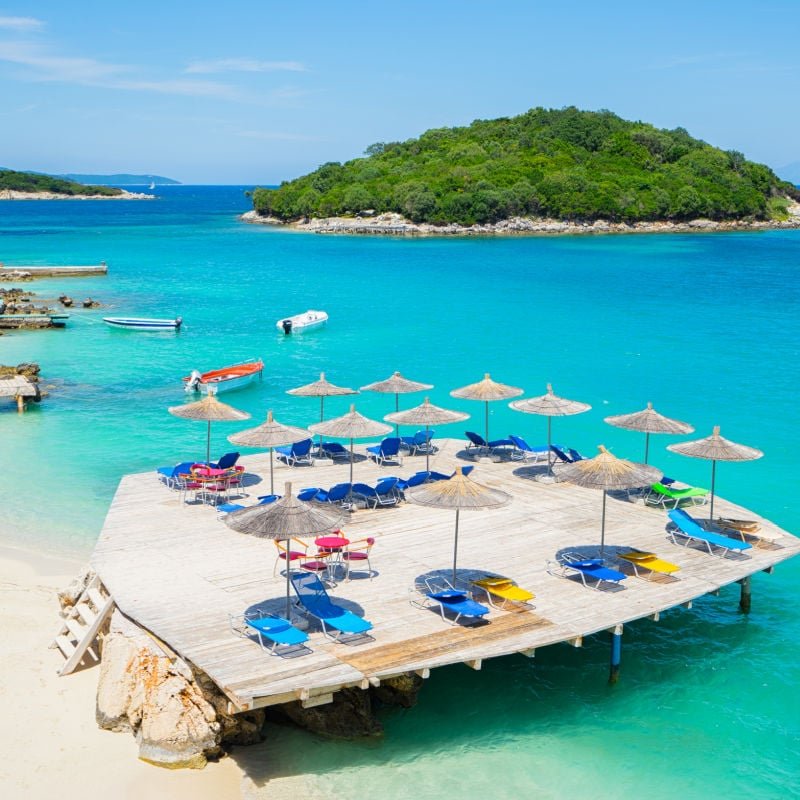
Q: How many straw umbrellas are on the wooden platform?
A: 13